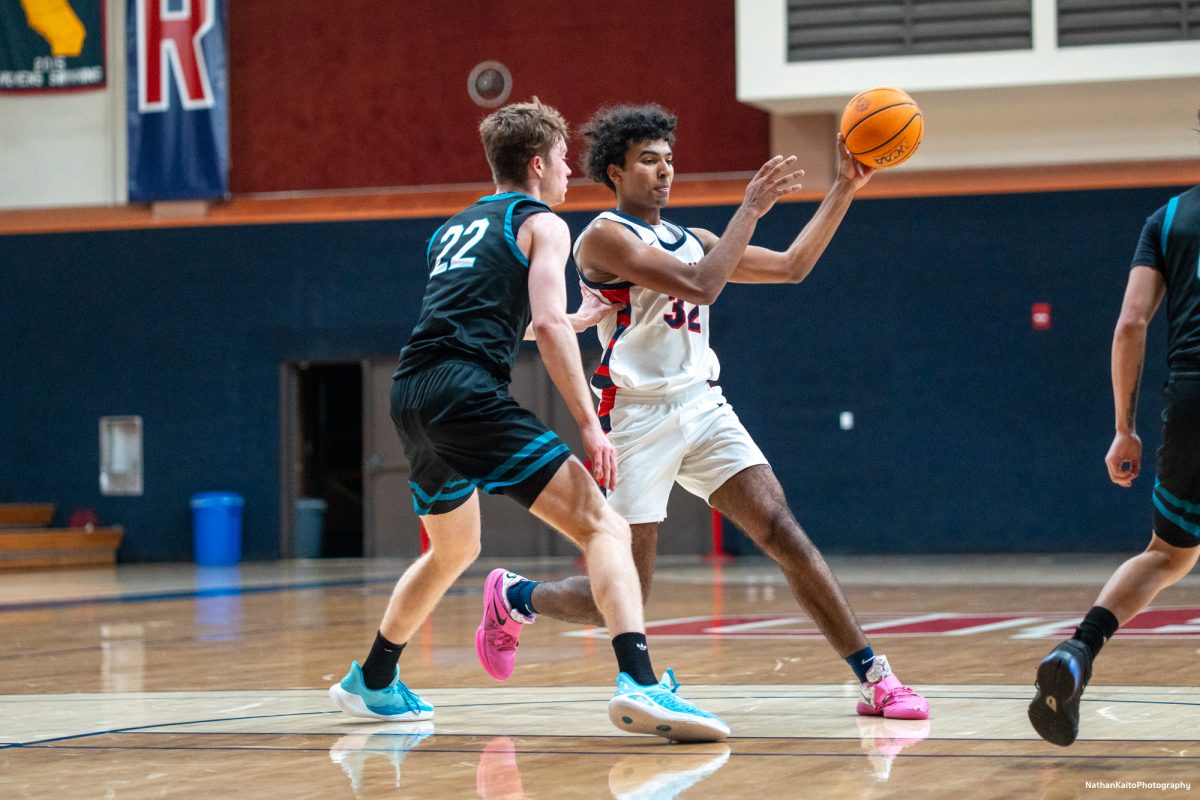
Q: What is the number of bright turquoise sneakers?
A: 2